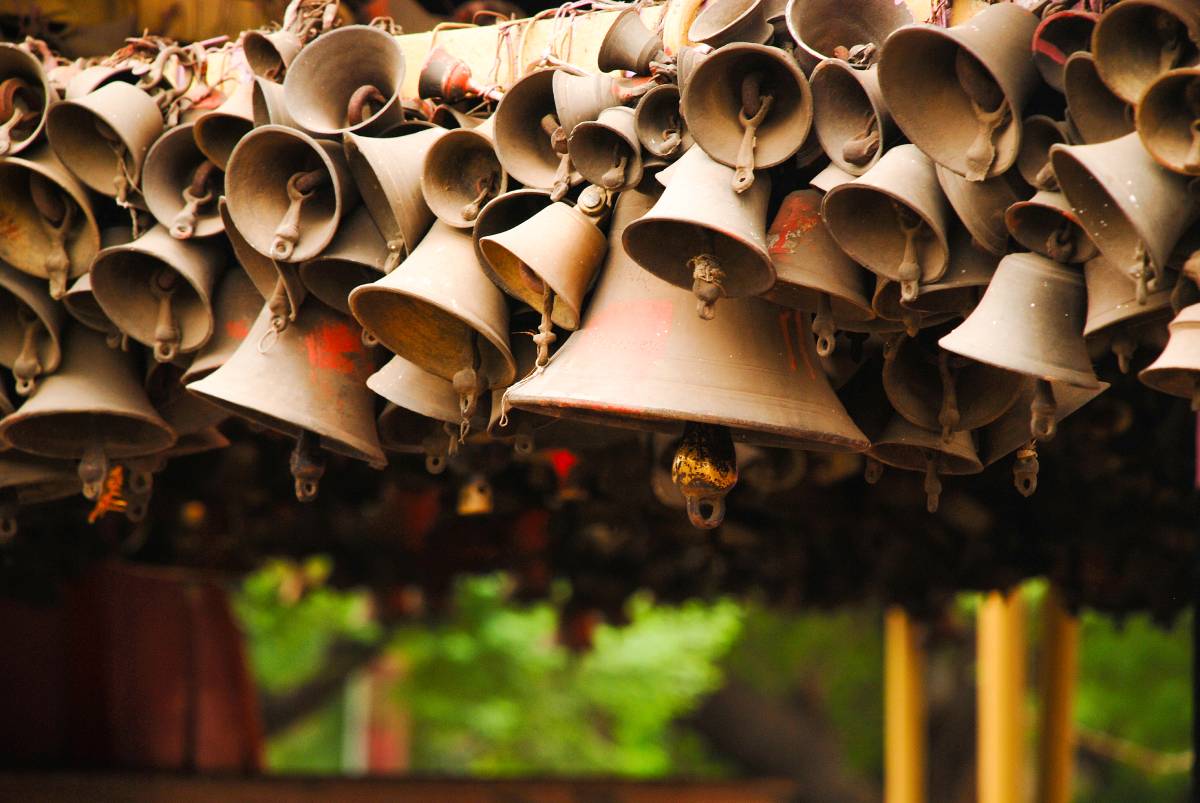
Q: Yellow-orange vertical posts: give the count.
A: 3